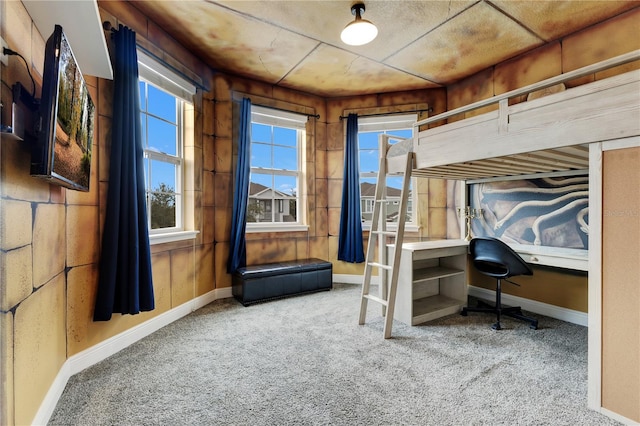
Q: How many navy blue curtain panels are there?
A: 3